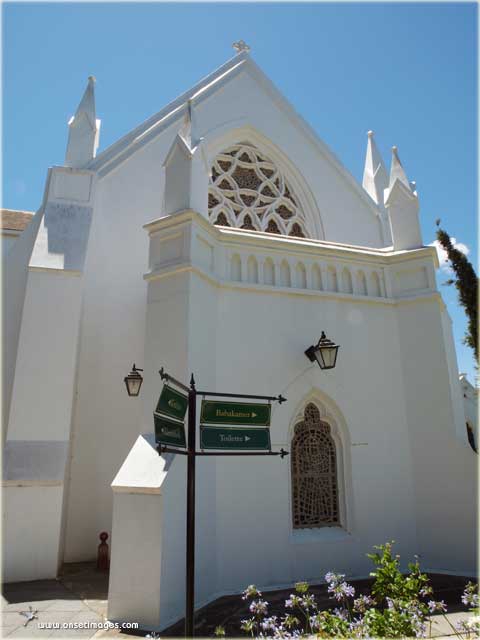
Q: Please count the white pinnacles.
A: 4